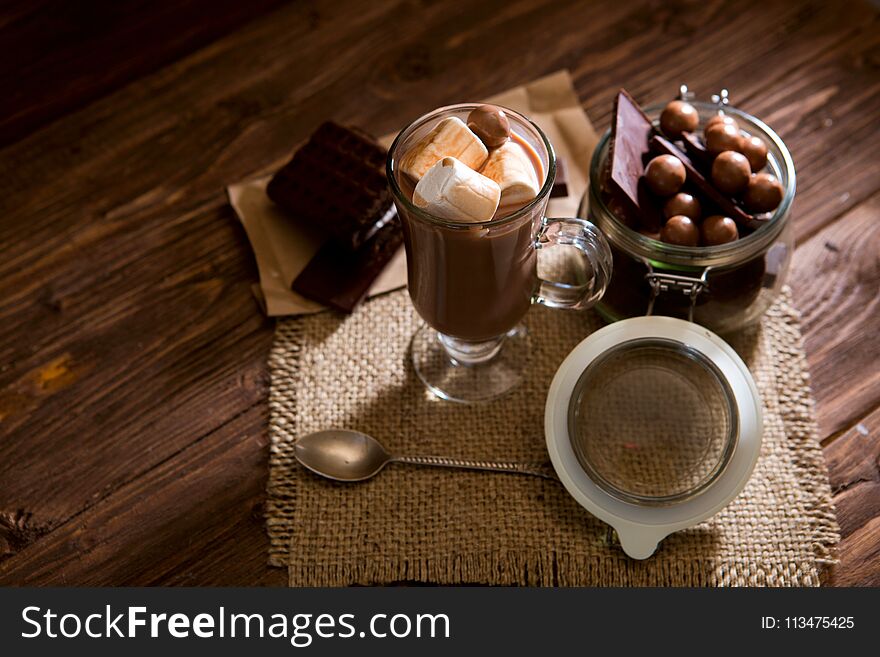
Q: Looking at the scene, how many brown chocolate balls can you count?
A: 11